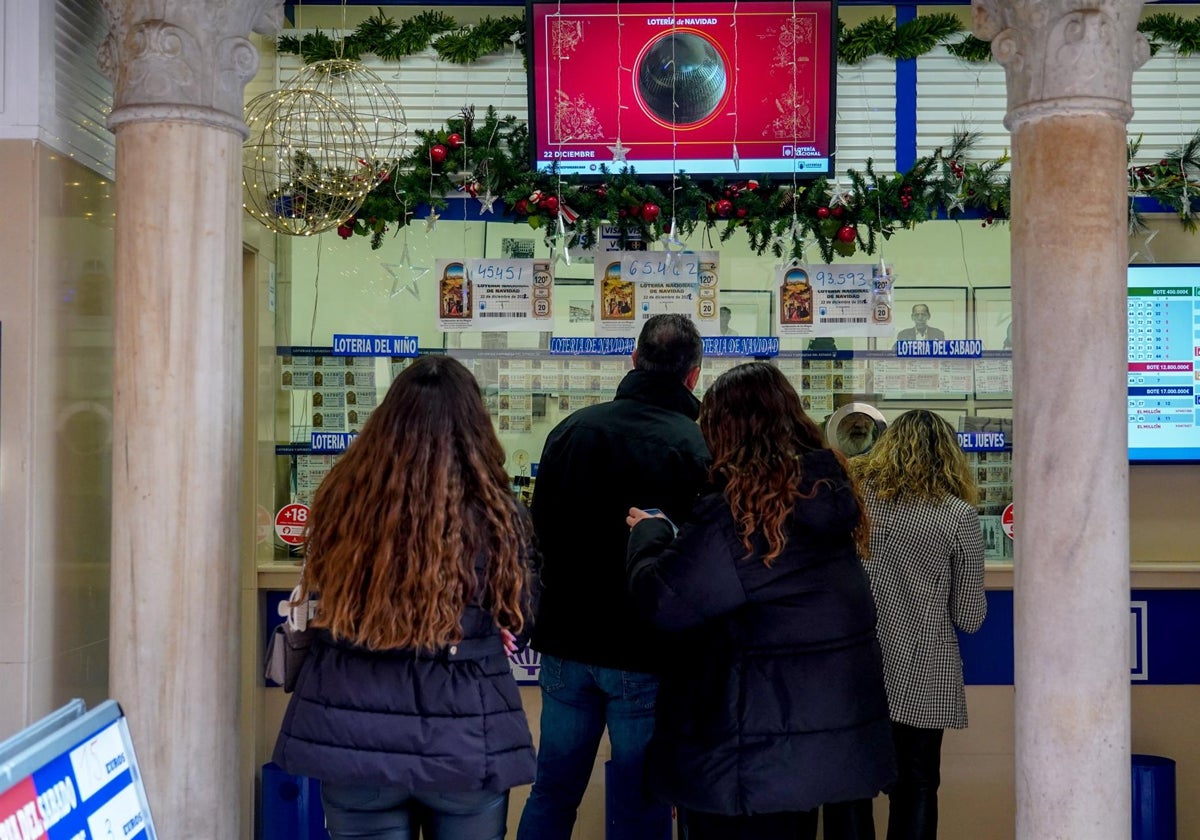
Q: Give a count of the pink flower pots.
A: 0